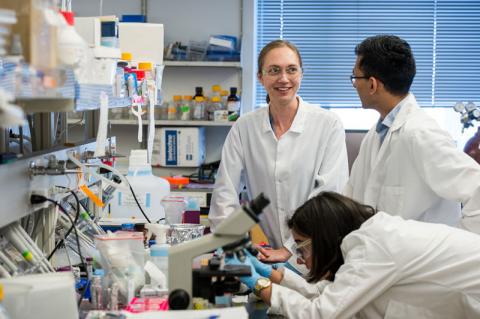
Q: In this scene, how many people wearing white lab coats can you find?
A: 3